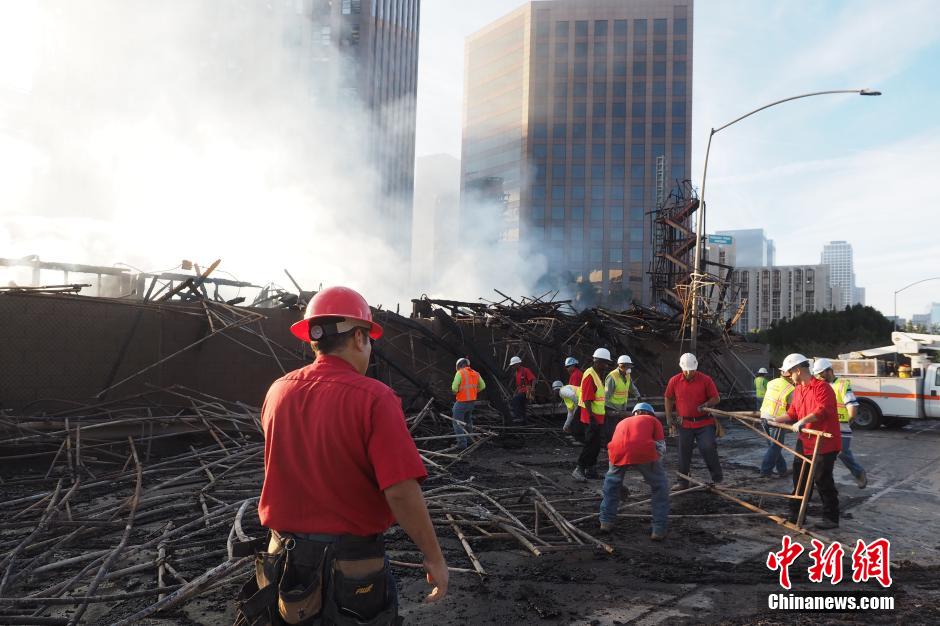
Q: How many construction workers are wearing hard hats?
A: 13